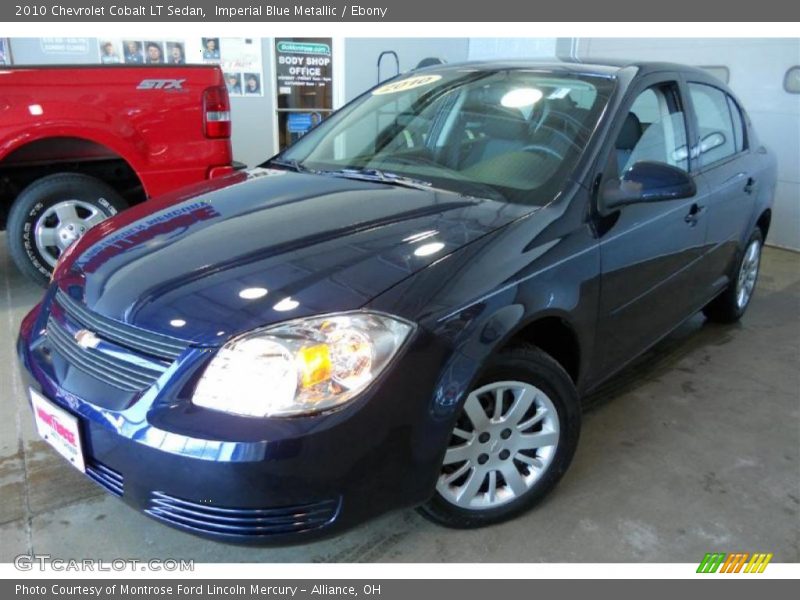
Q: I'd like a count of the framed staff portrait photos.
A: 7